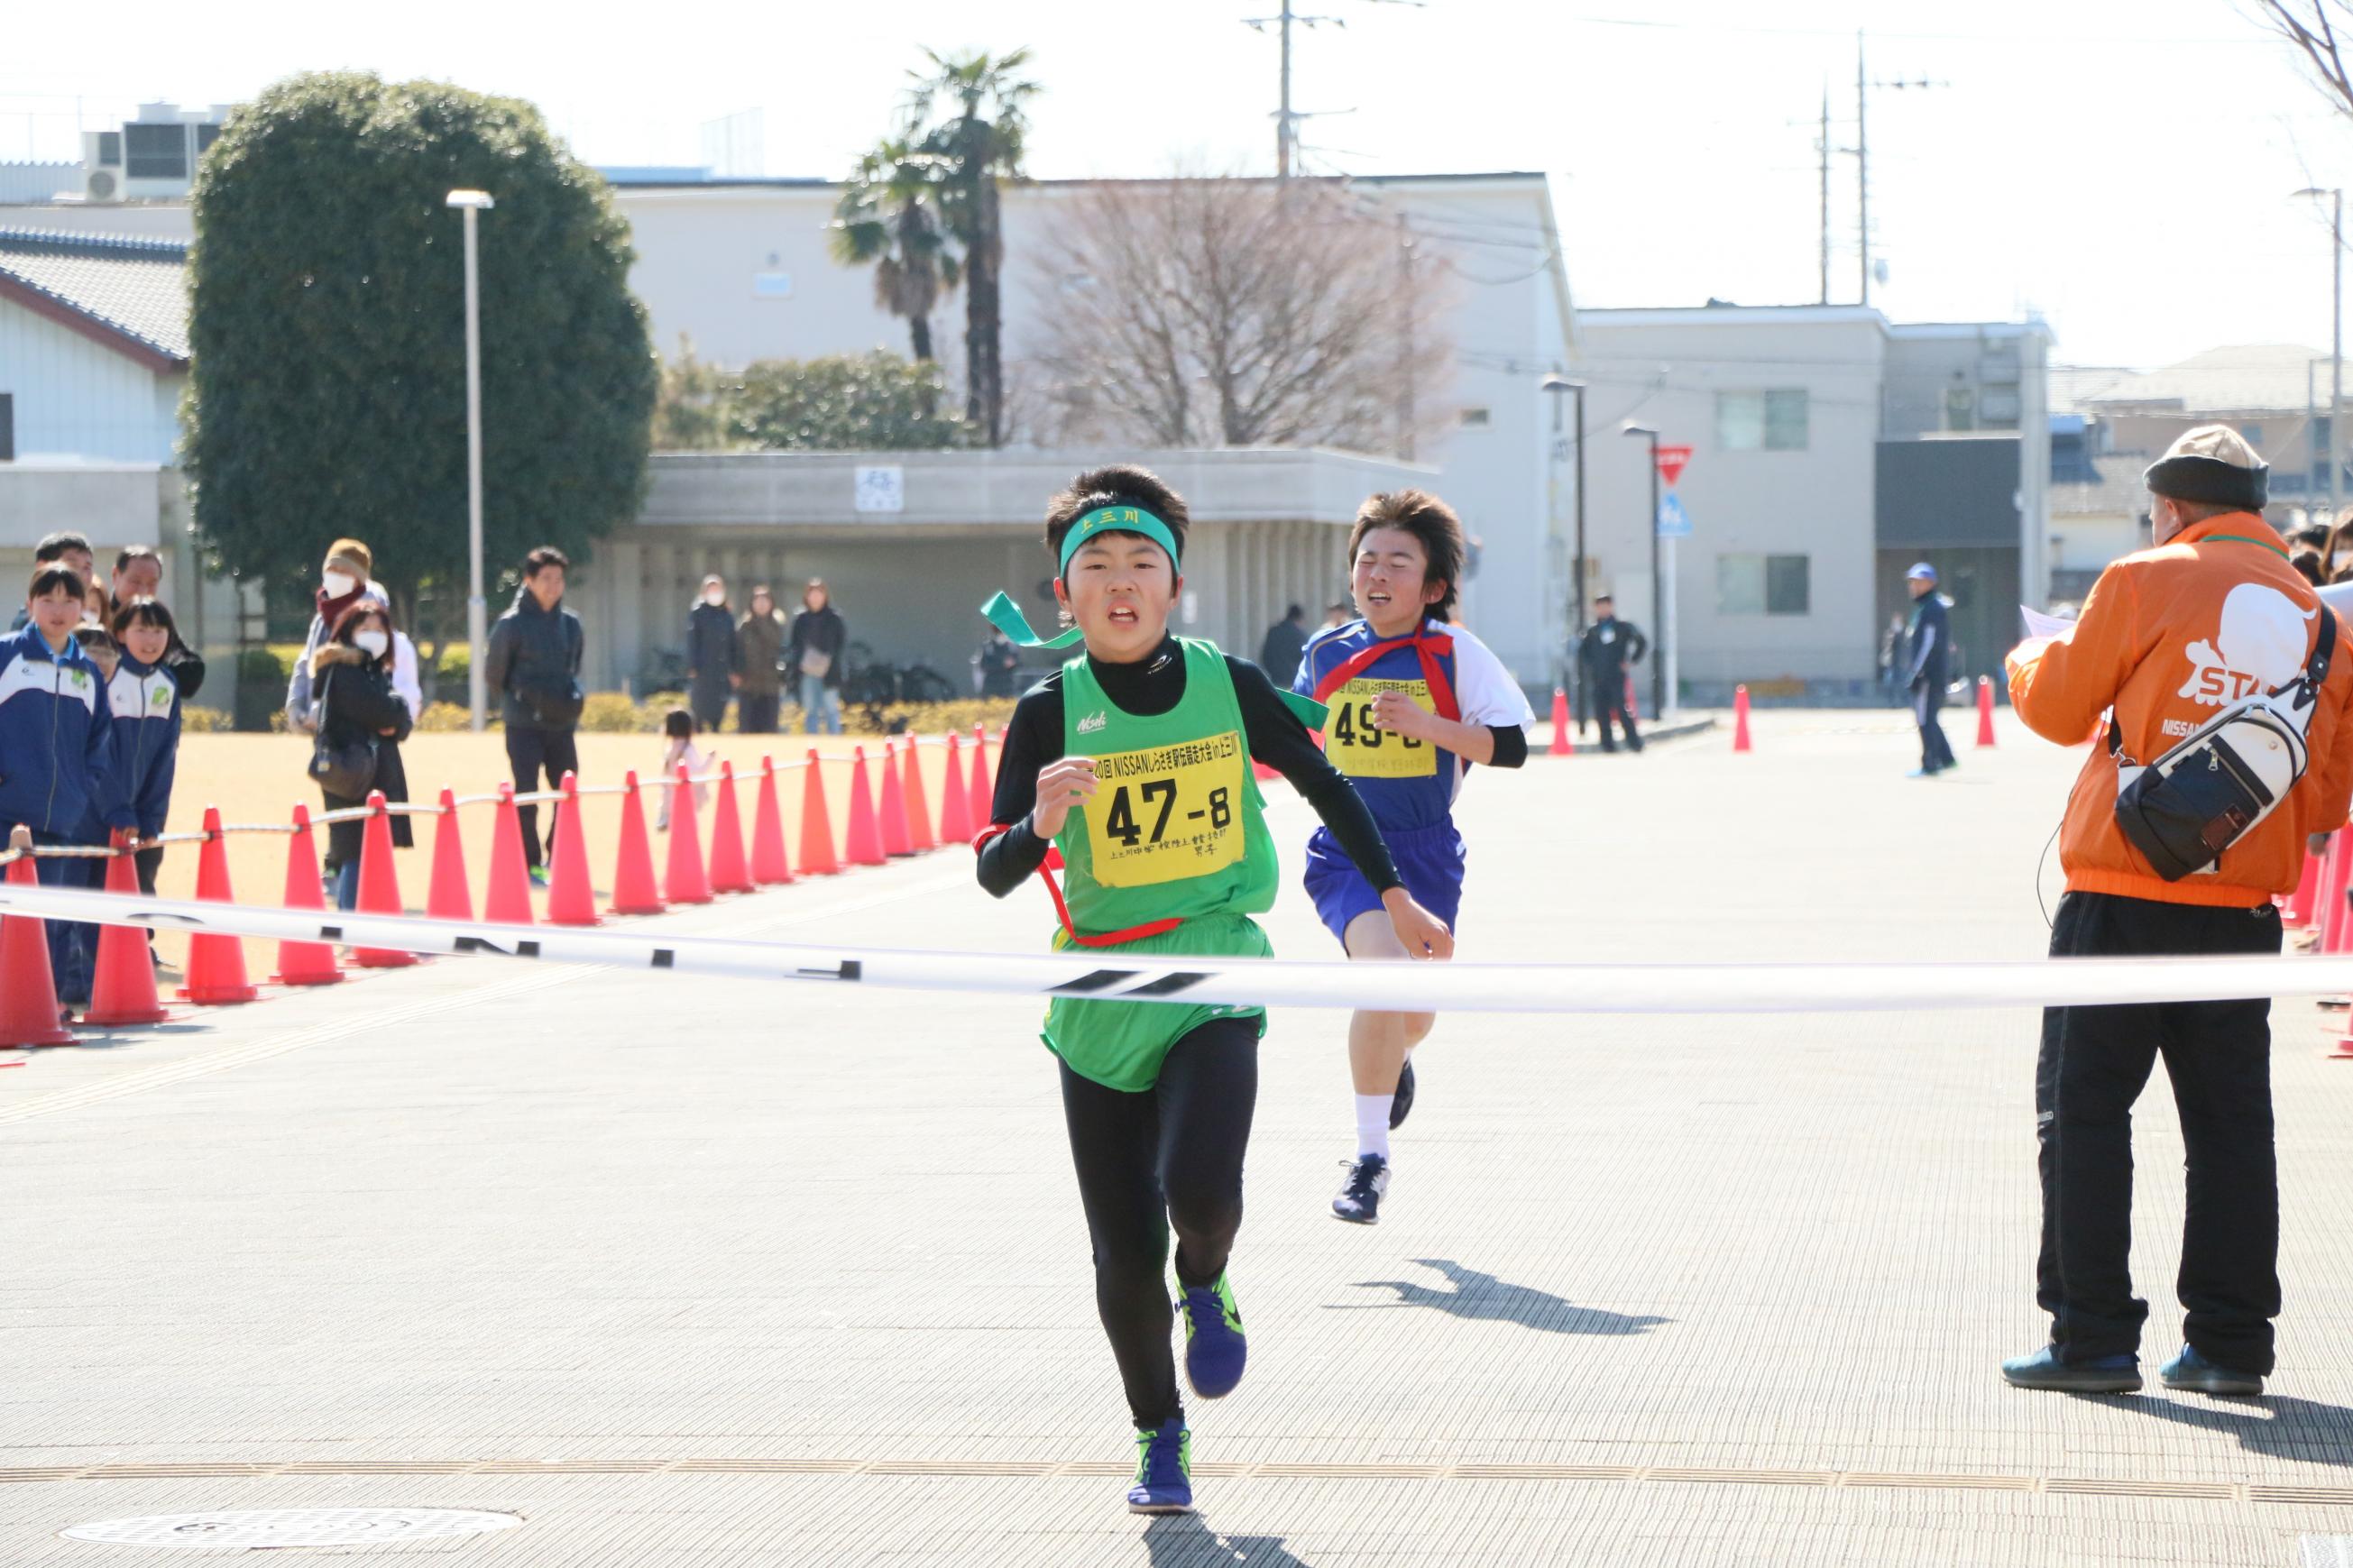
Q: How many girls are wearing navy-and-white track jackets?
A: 2